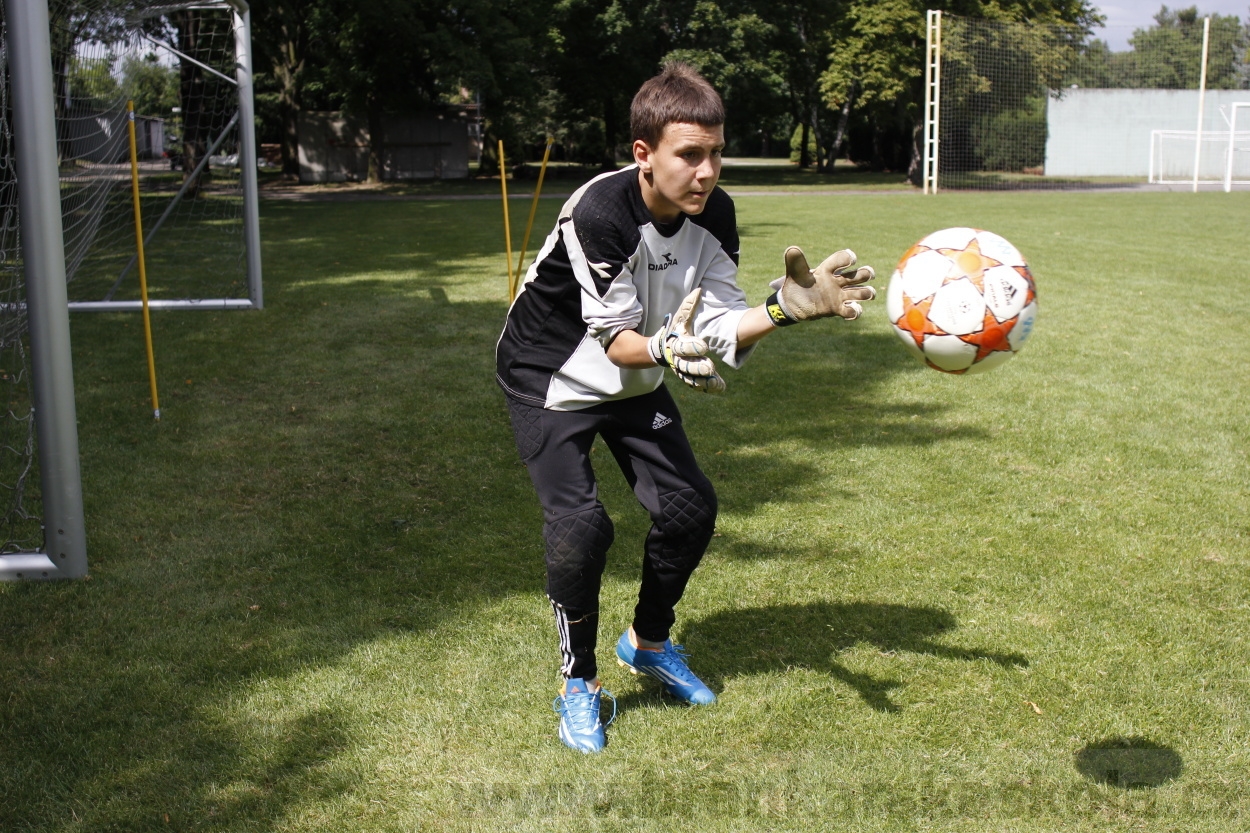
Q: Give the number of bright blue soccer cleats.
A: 2